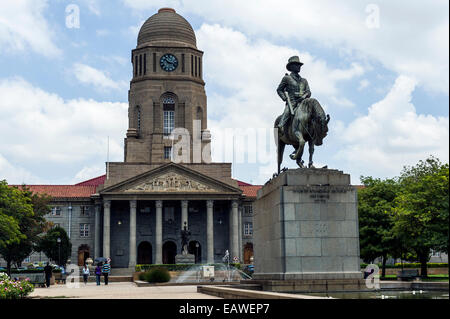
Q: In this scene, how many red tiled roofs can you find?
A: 2